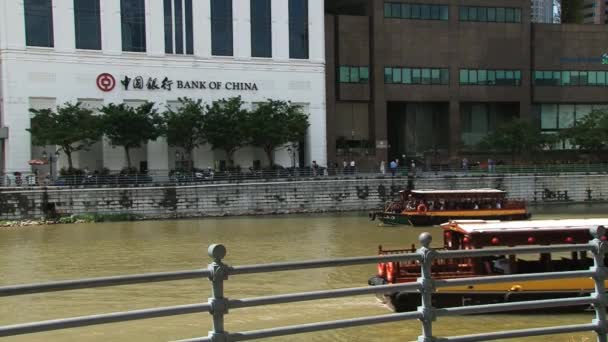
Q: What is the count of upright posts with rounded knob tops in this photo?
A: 3